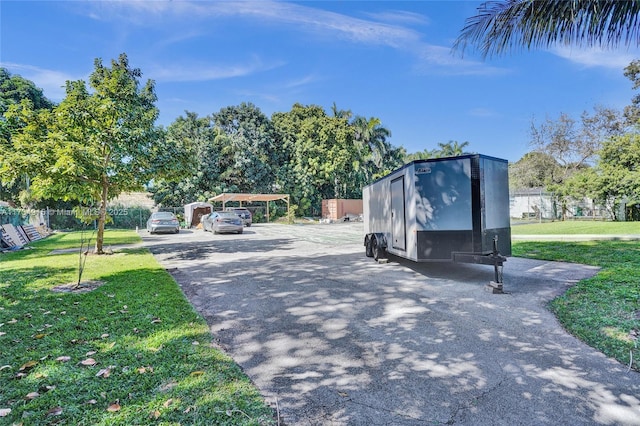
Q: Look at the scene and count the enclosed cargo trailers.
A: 1